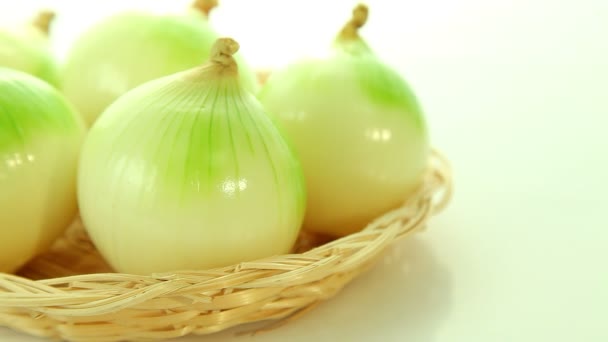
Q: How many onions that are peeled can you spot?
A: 5